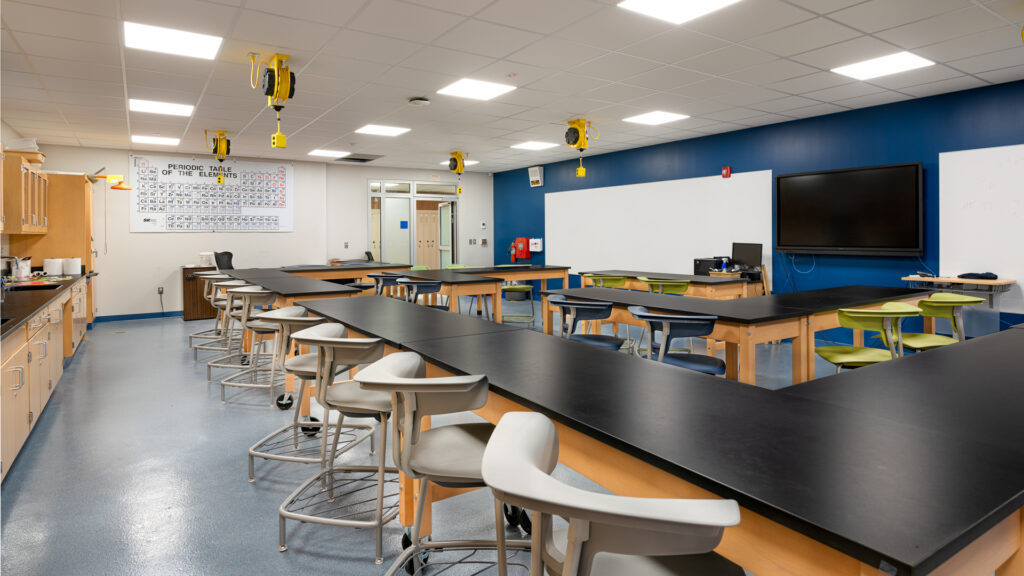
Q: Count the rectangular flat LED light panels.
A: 11